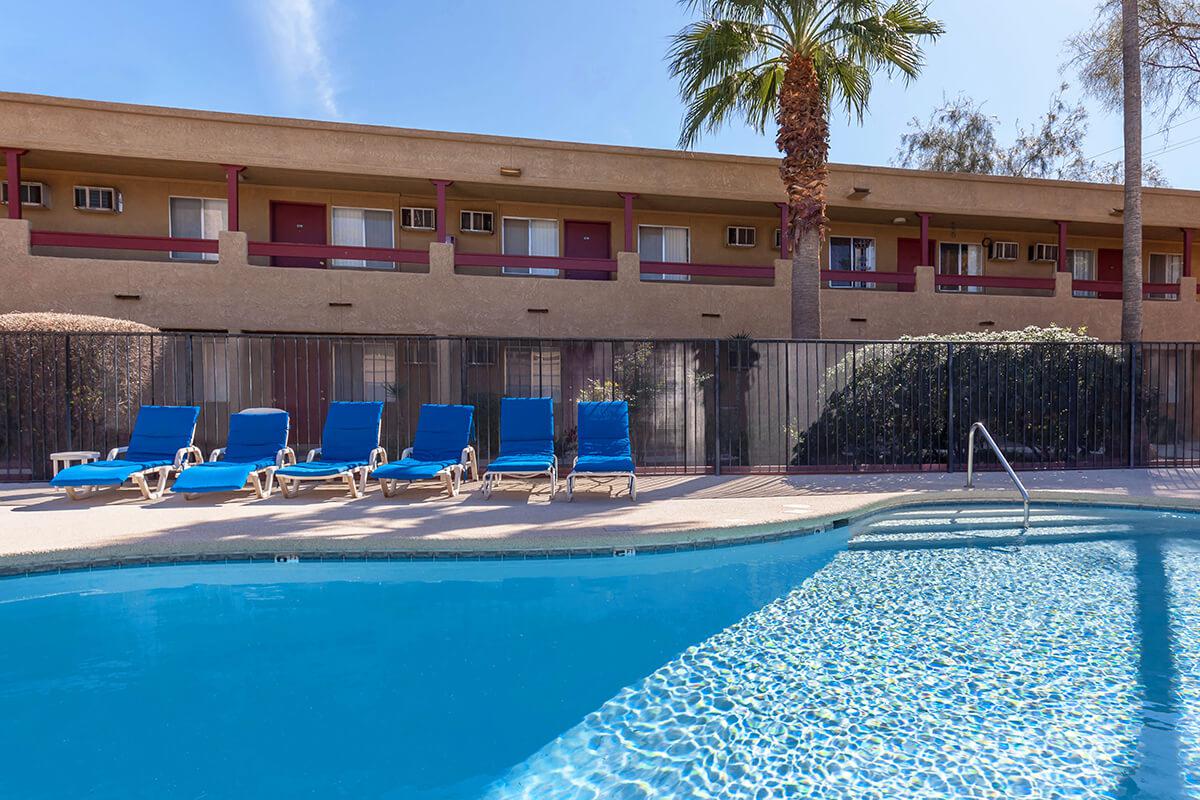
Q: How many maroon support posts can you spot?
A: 8